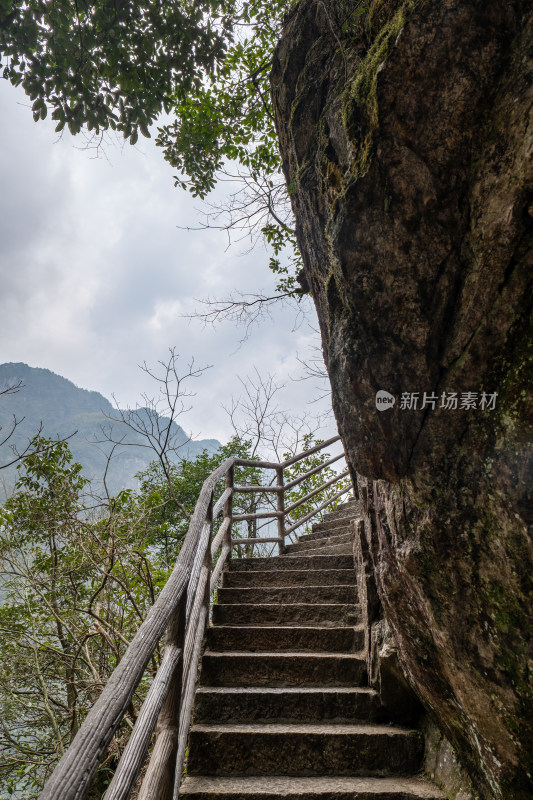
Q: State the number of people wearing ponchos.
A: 0